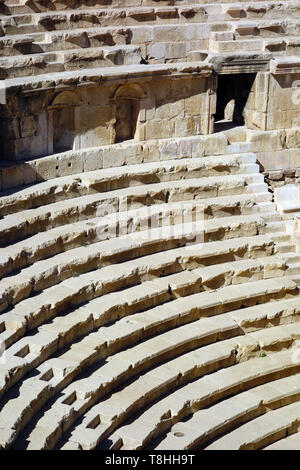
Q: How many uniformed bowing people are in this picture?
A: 0